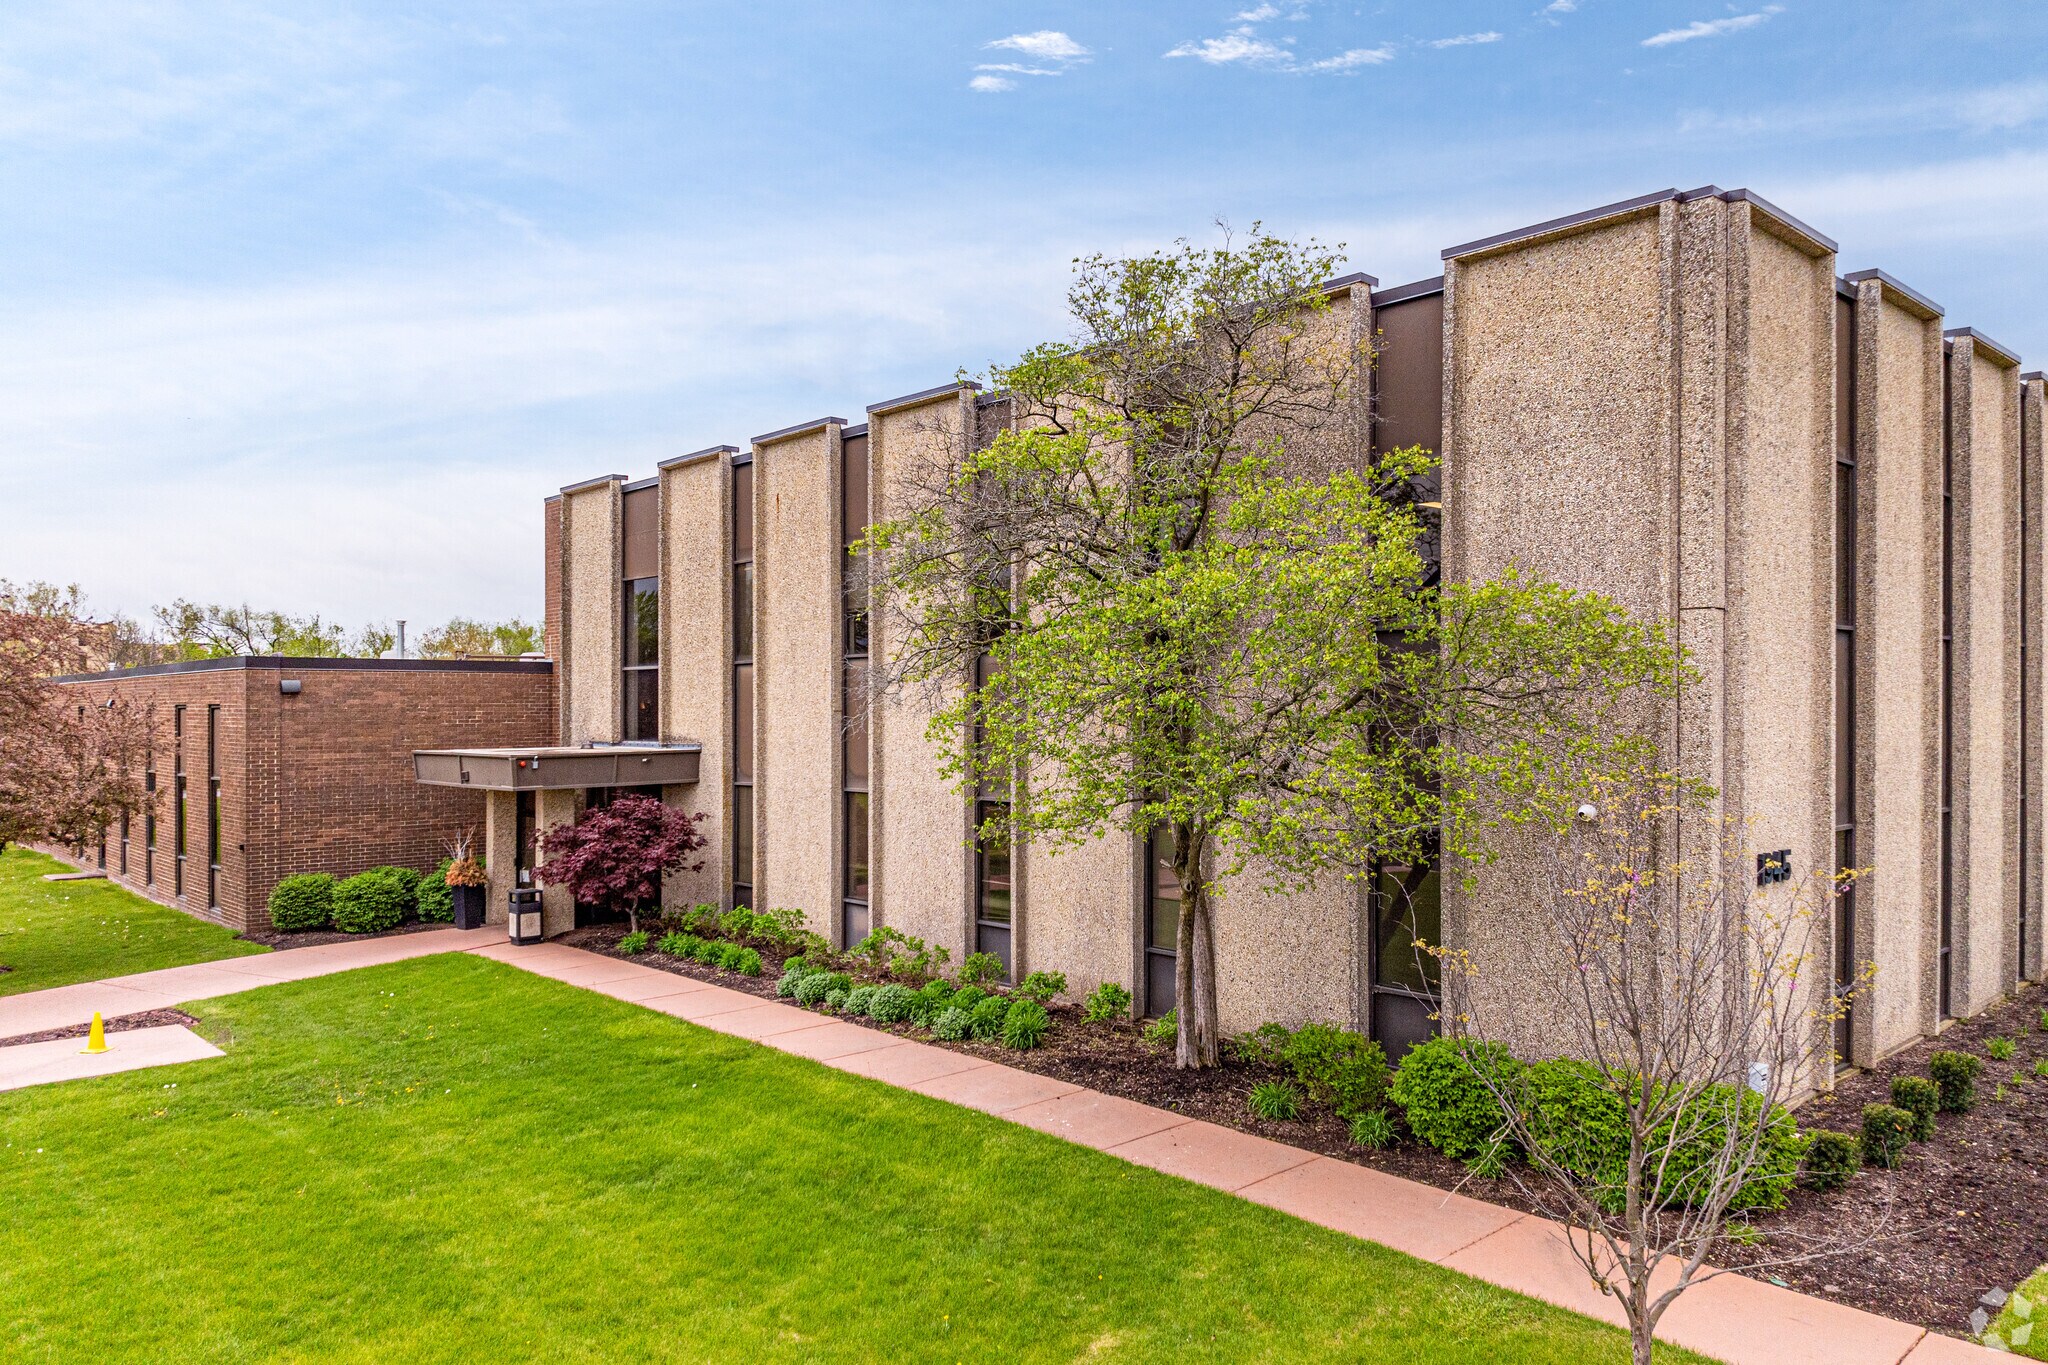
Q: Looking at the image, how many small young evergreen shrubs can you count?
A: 4